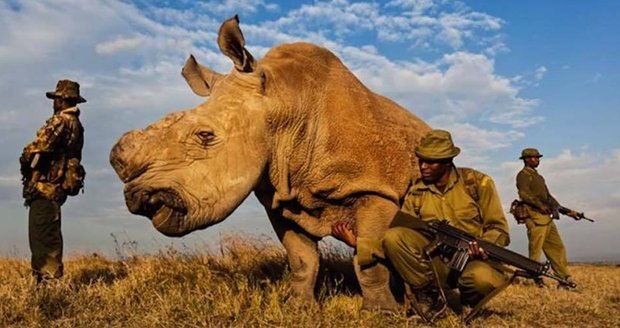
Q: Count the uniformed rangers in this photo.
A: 3